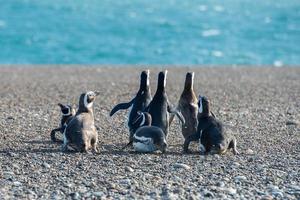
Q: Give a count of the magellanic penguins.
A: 7